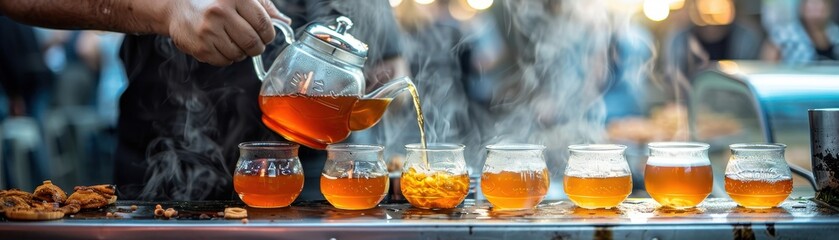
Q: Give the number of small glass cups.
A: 7